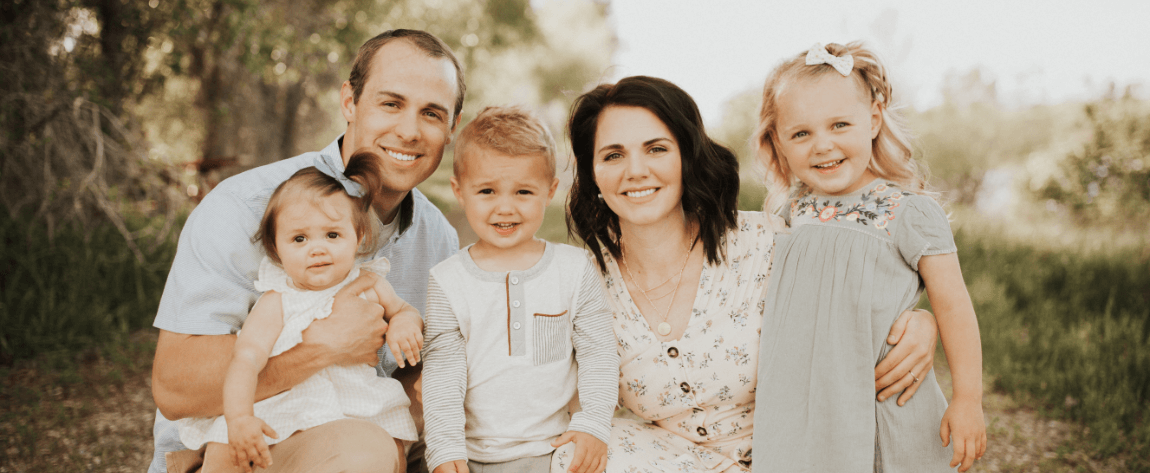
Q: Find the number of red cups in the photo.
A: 0